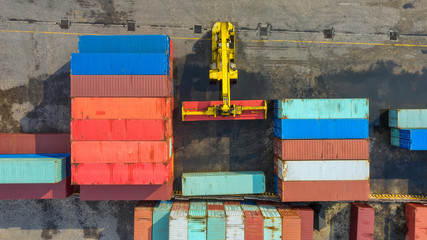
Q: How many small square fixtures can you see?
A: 6